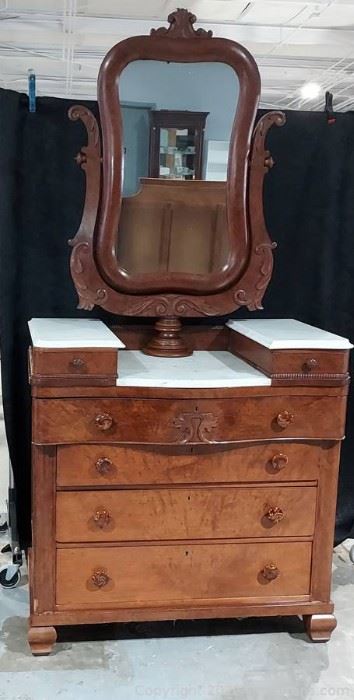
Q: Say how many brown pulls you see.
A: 10